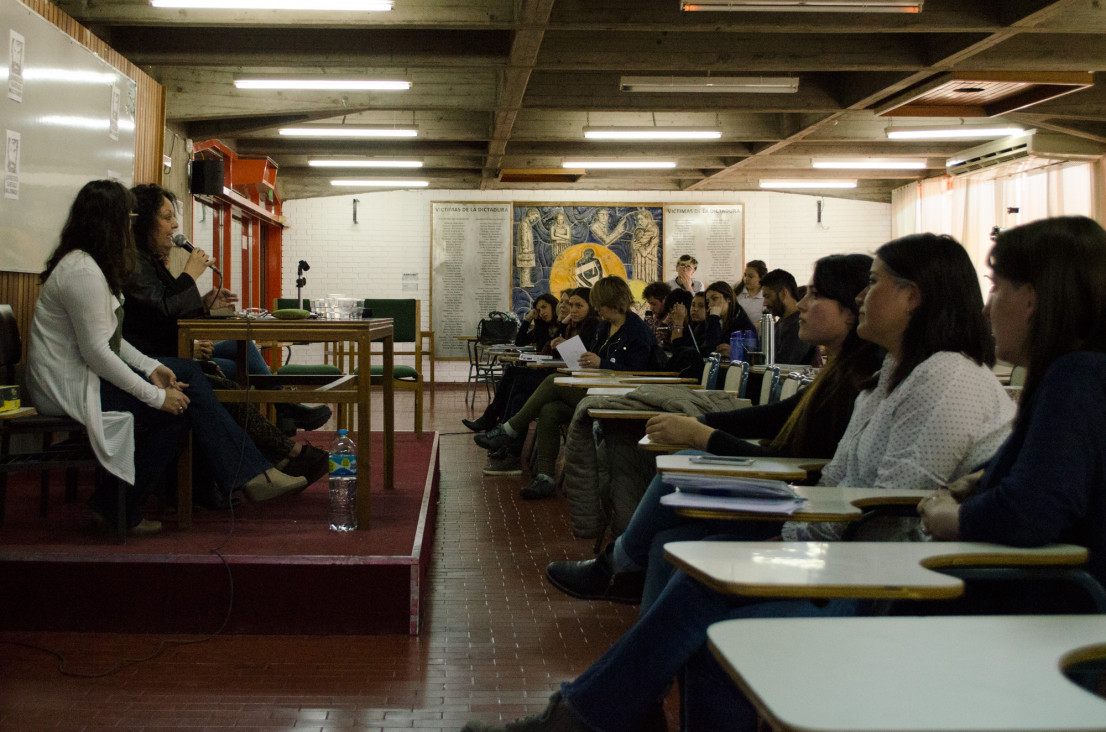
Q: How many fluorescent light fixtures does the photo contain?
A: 12